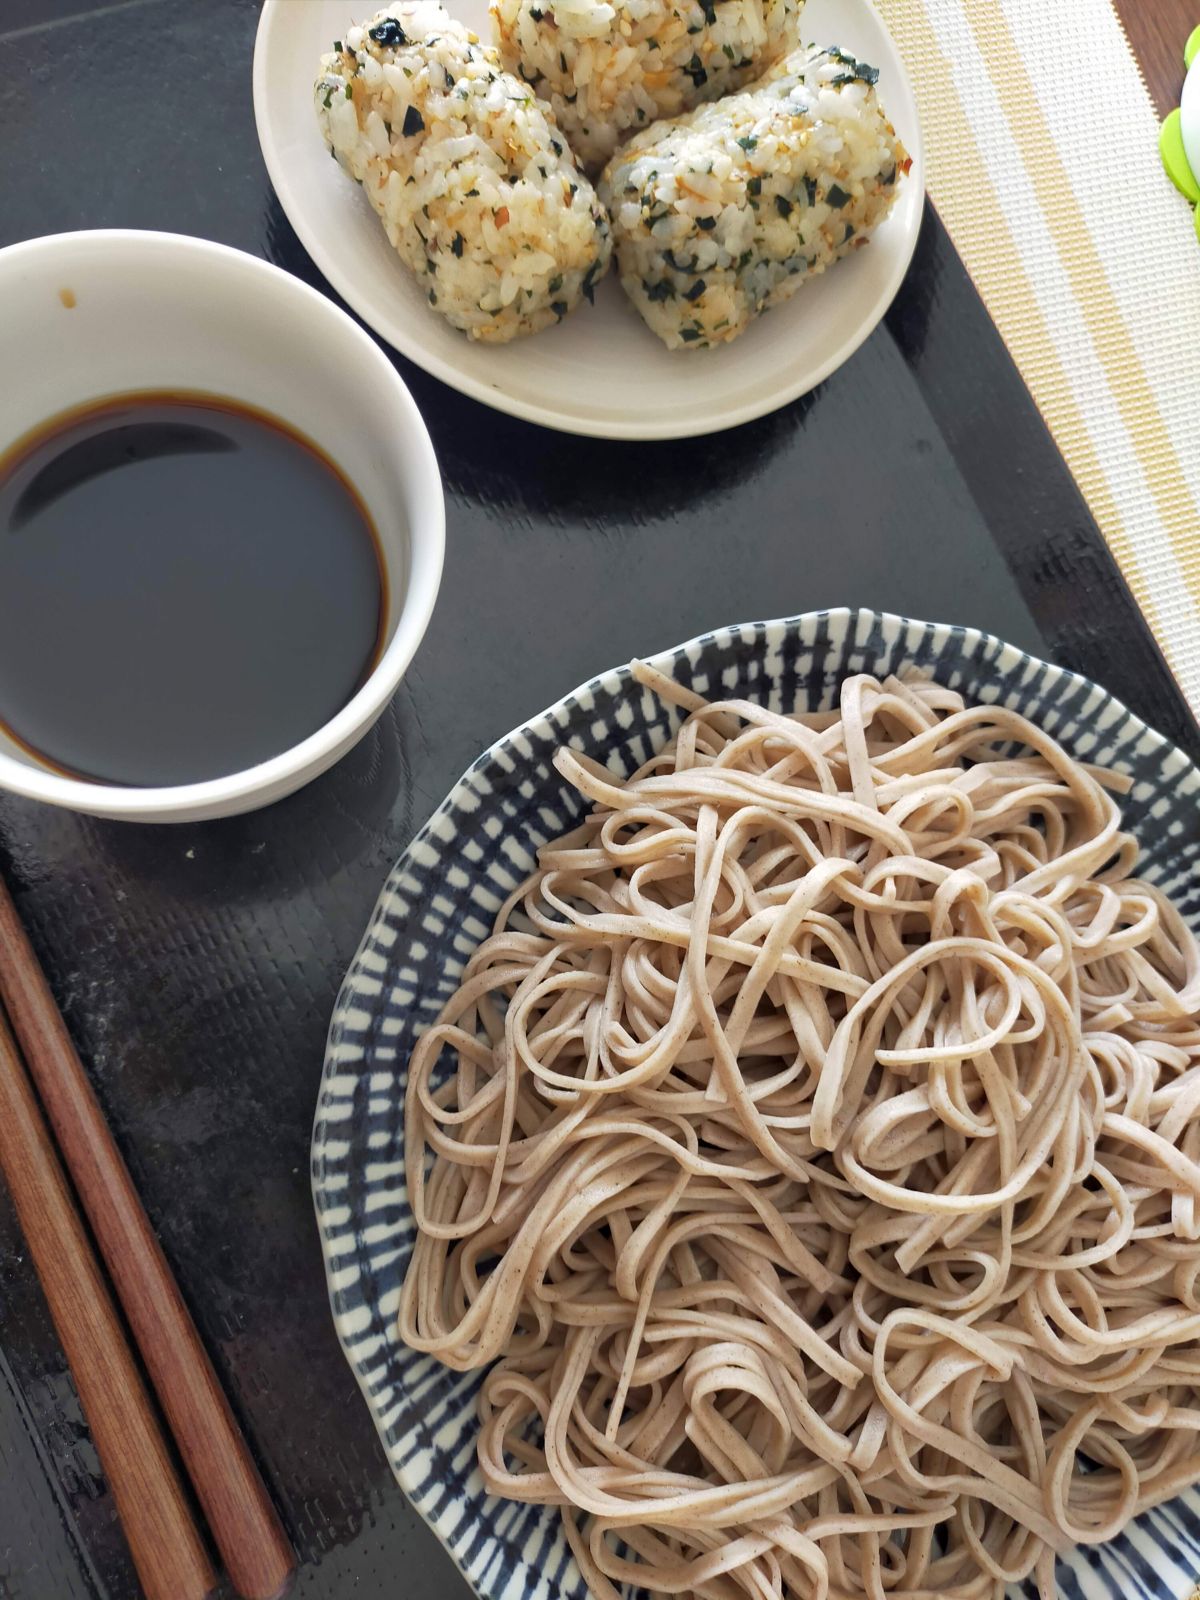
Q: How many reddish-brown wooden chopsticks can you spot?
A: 2